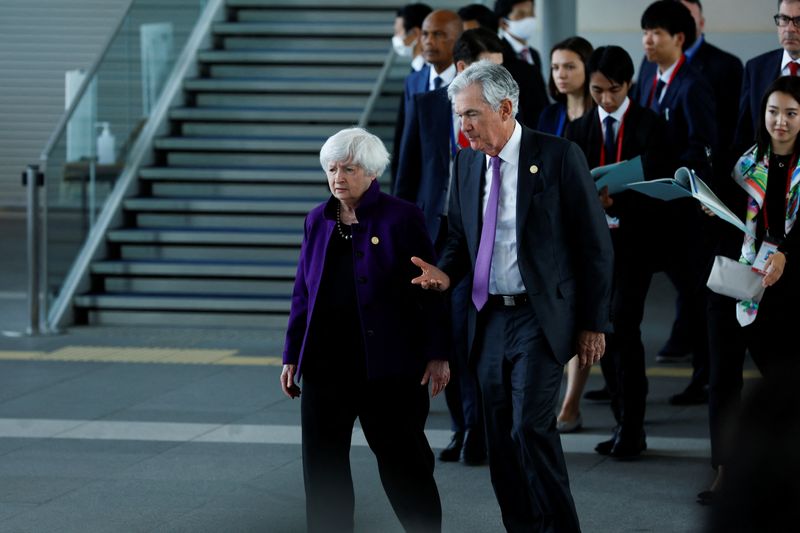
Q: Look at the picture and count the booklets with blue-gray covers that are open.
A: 2